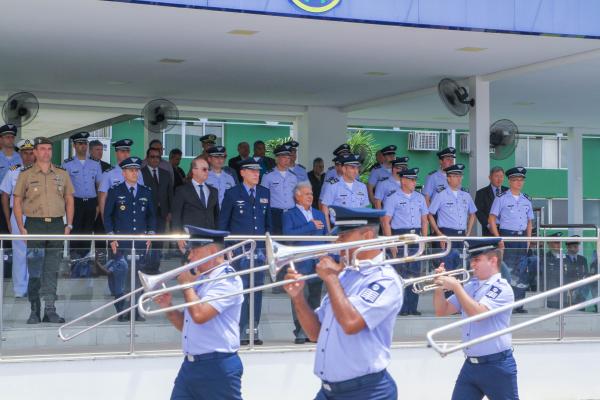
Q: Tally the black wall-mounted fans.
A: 4